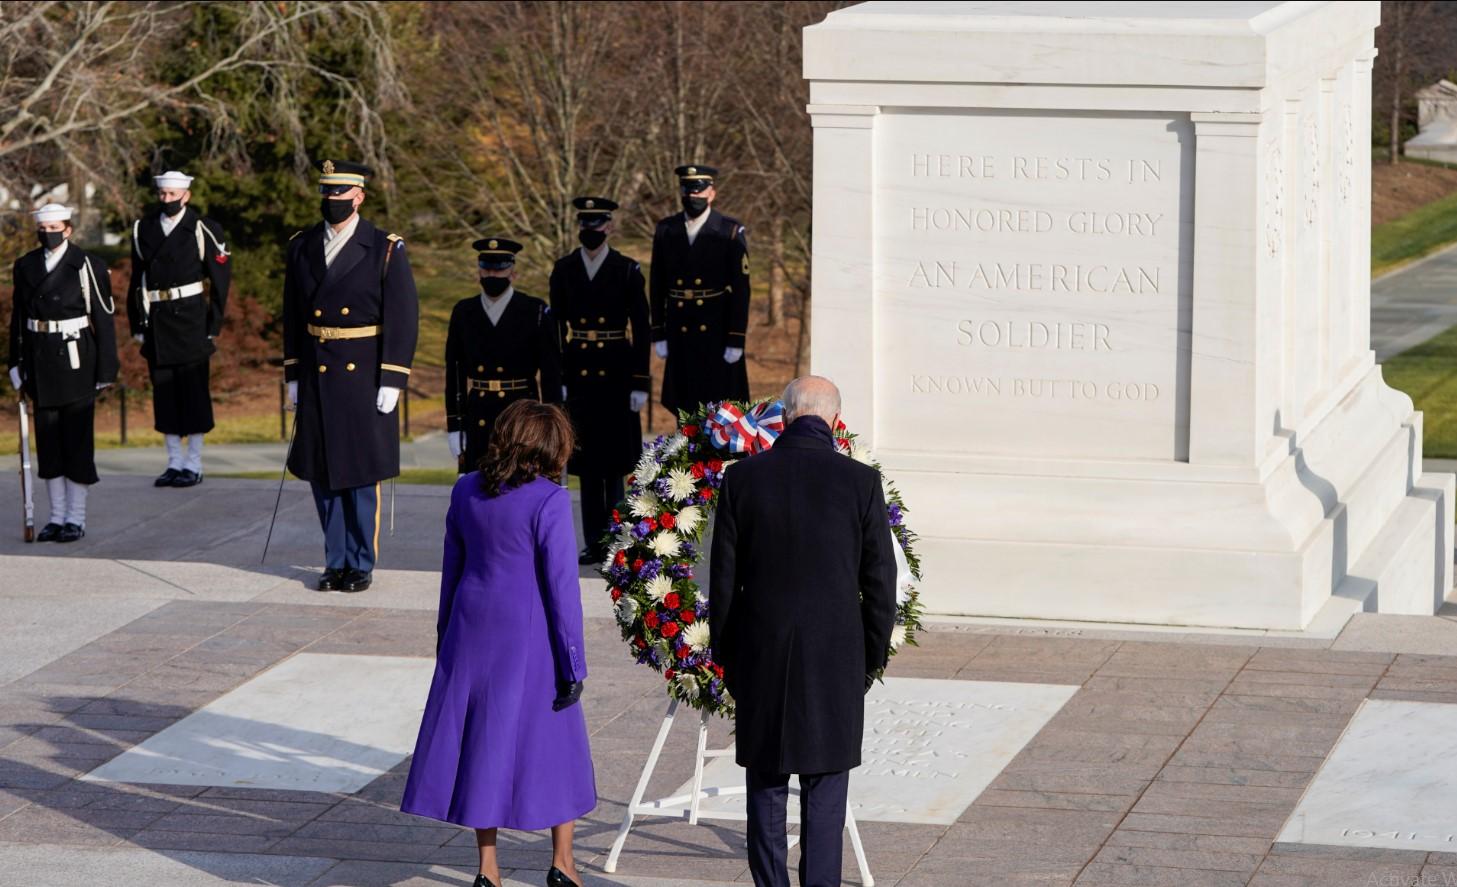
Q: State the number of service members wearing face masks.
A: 6